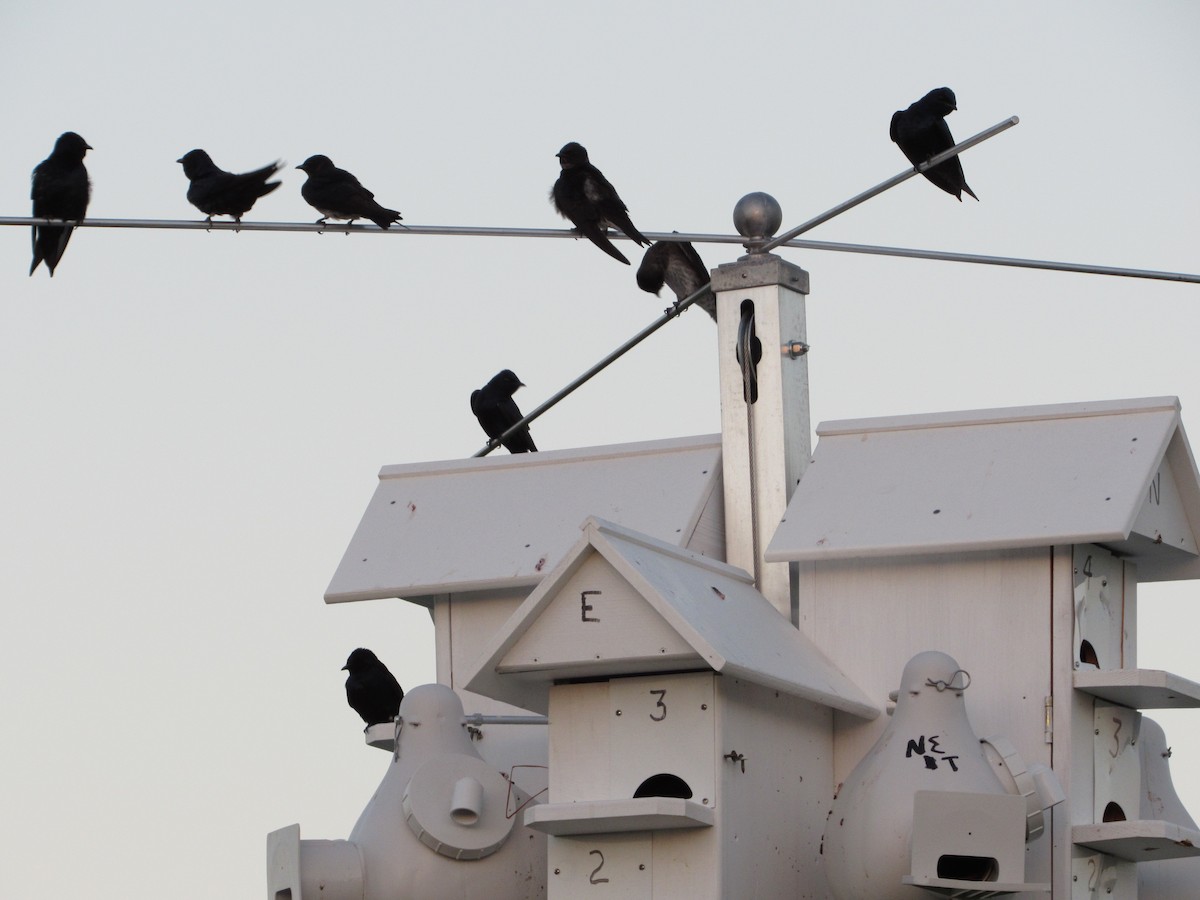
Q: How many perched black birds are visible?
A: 8